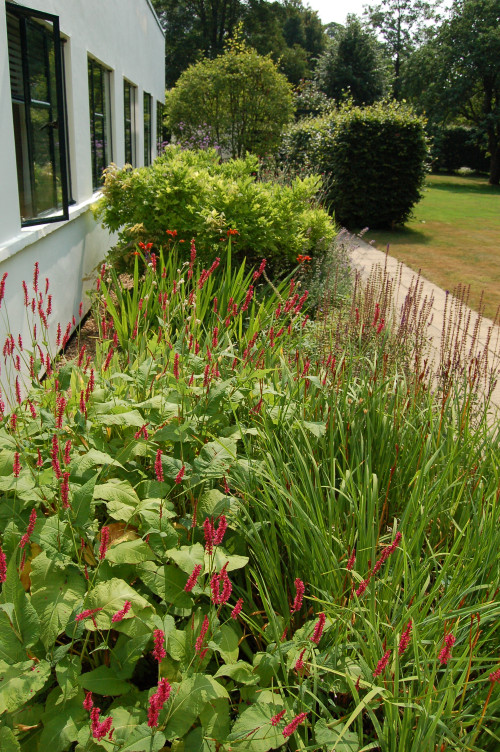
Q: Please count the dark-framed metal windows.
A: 5